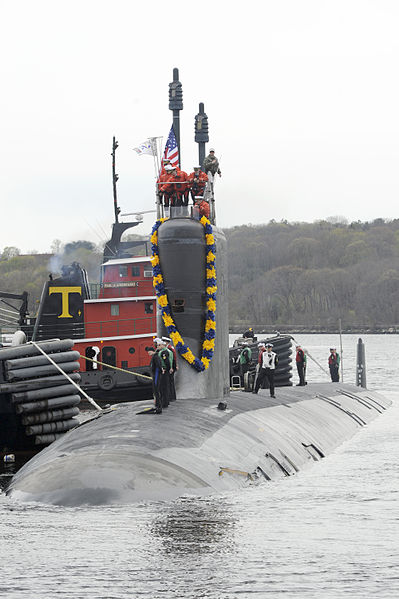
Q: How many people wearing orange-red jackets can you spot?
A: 5